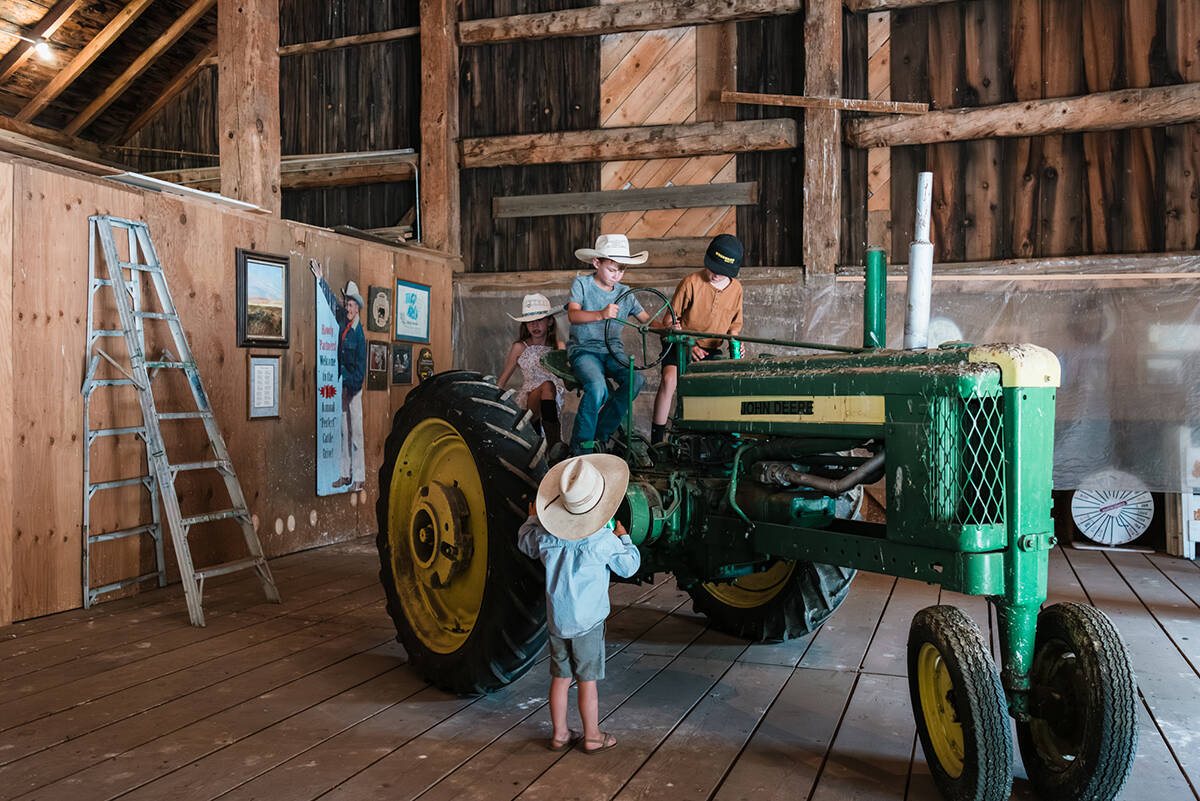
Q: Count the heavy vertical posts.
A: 3